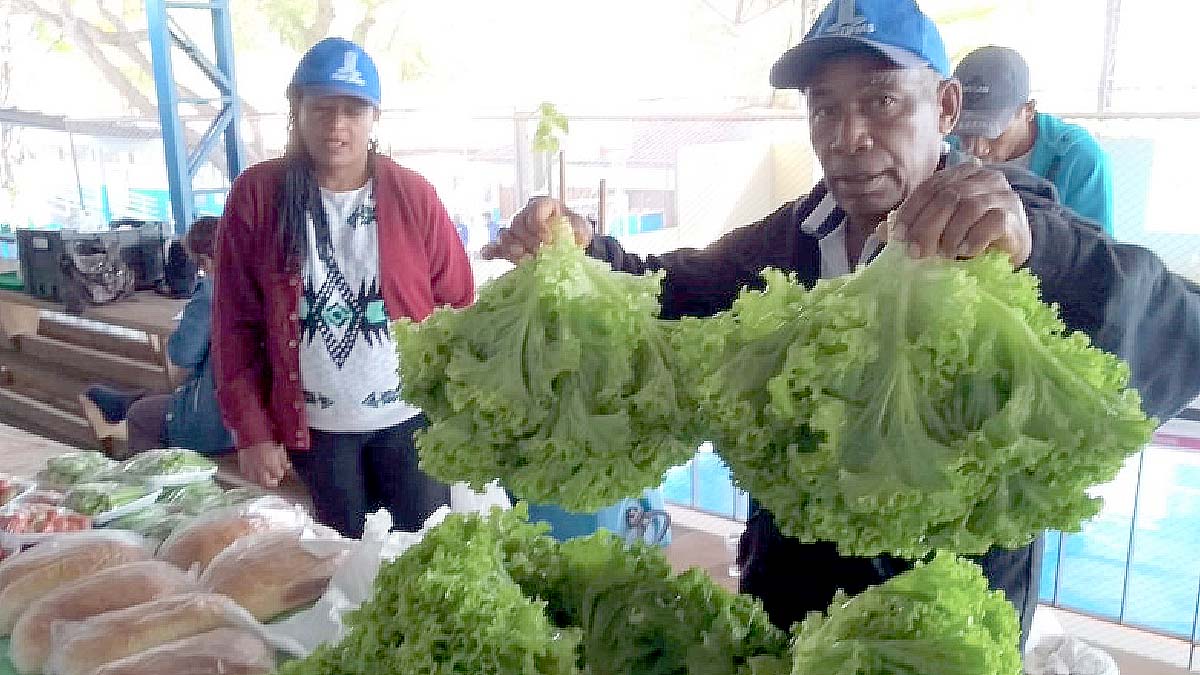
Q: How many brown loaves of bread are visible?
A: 6